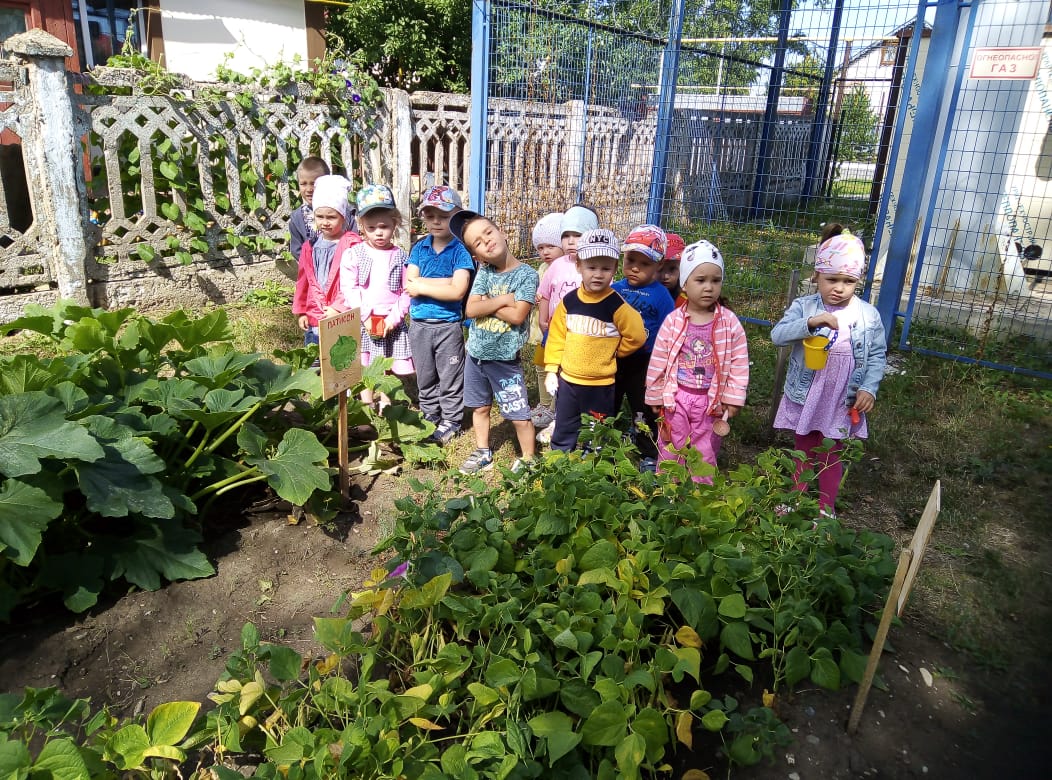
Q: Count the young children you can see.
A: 12